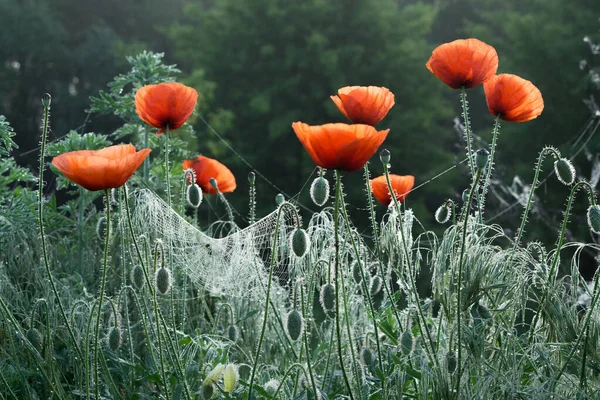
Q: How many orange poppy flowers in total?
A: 8